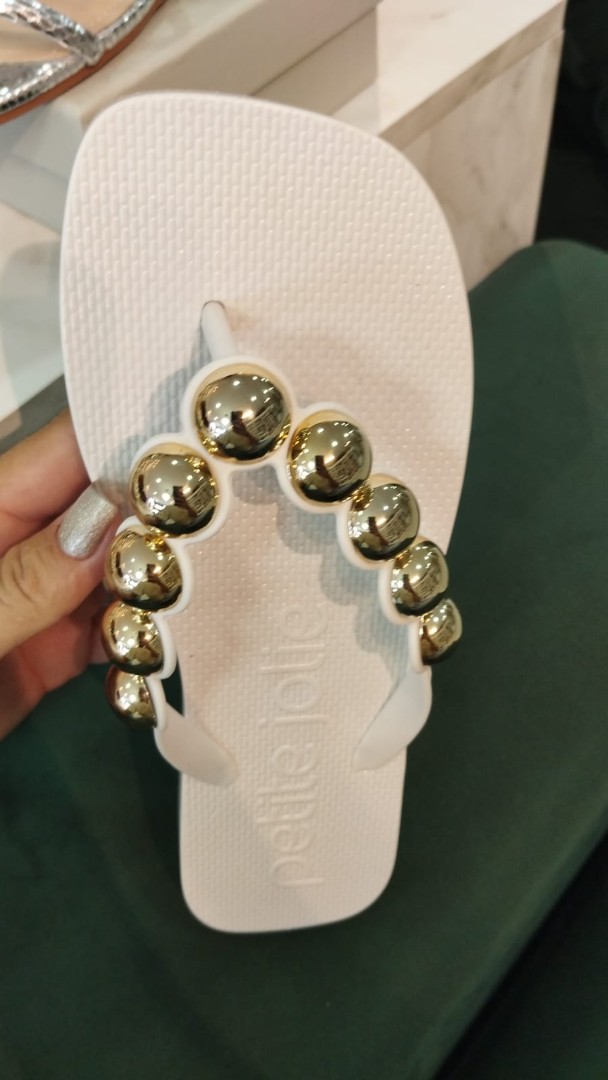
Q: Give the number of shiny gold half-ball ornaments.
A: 9